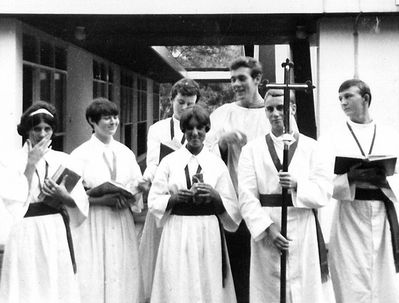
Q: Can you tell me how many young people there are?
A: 7